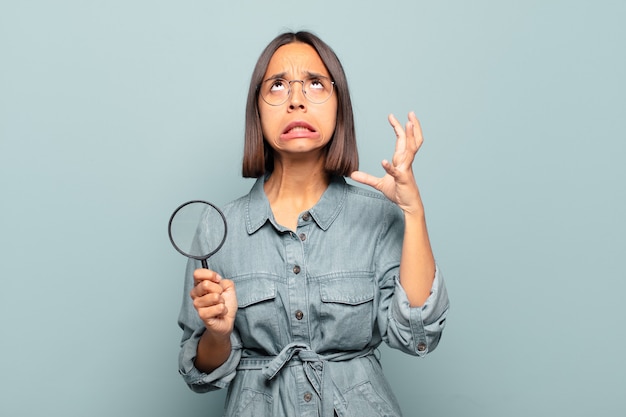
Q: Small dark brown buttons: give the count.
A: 6